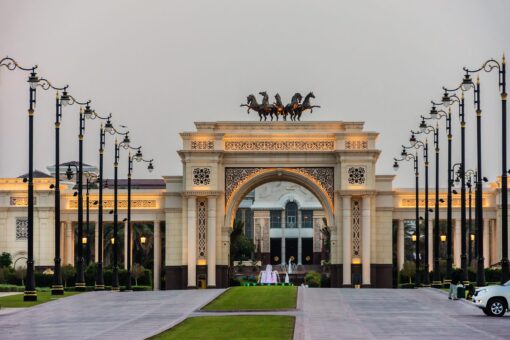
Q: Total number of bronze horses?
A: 5